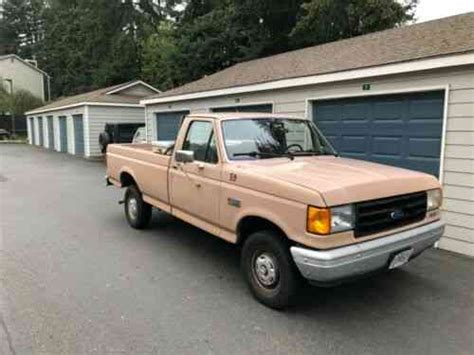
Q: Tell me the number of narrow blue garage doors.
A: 5